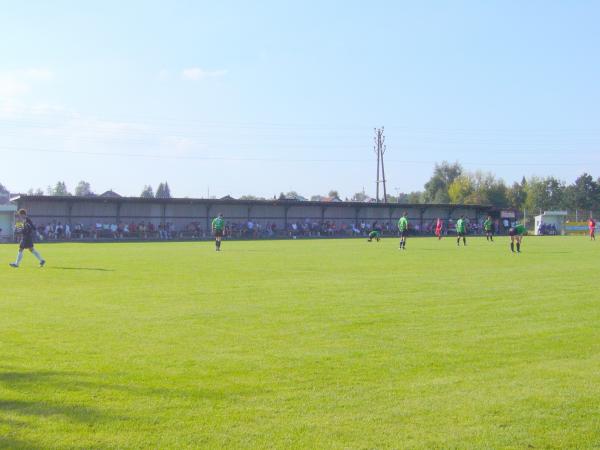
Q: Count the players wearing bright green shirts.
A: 6